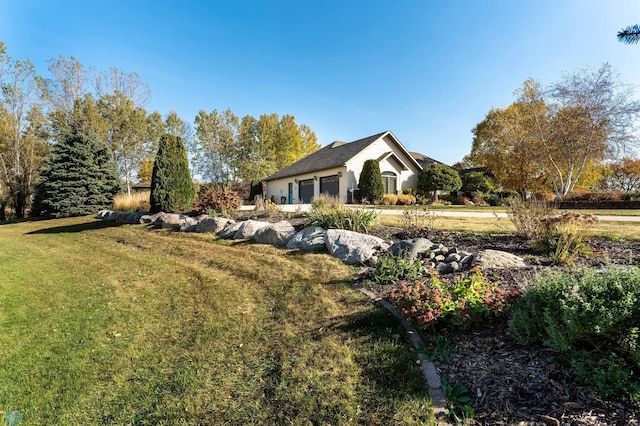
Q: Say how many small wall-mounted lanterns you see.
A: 3